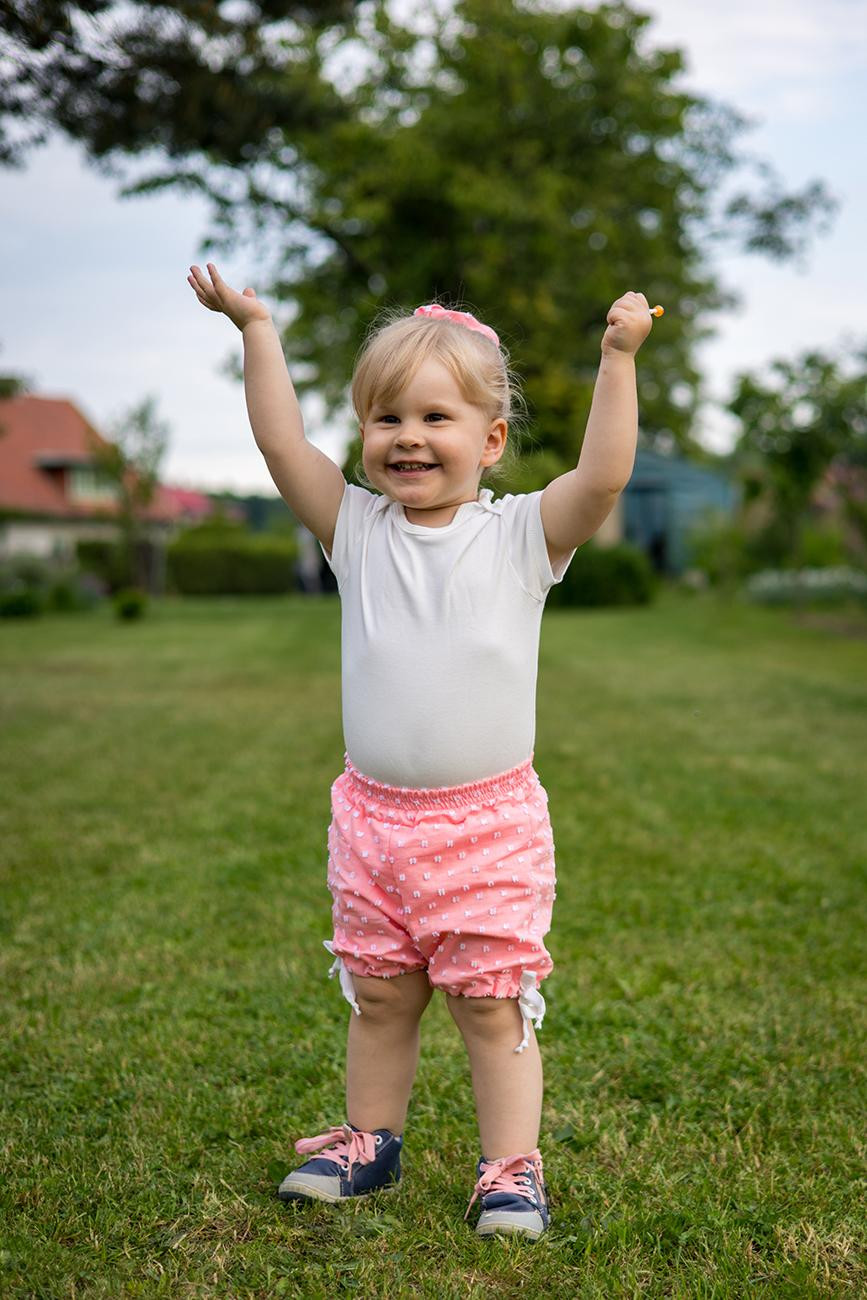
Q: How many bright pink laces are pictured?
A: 2